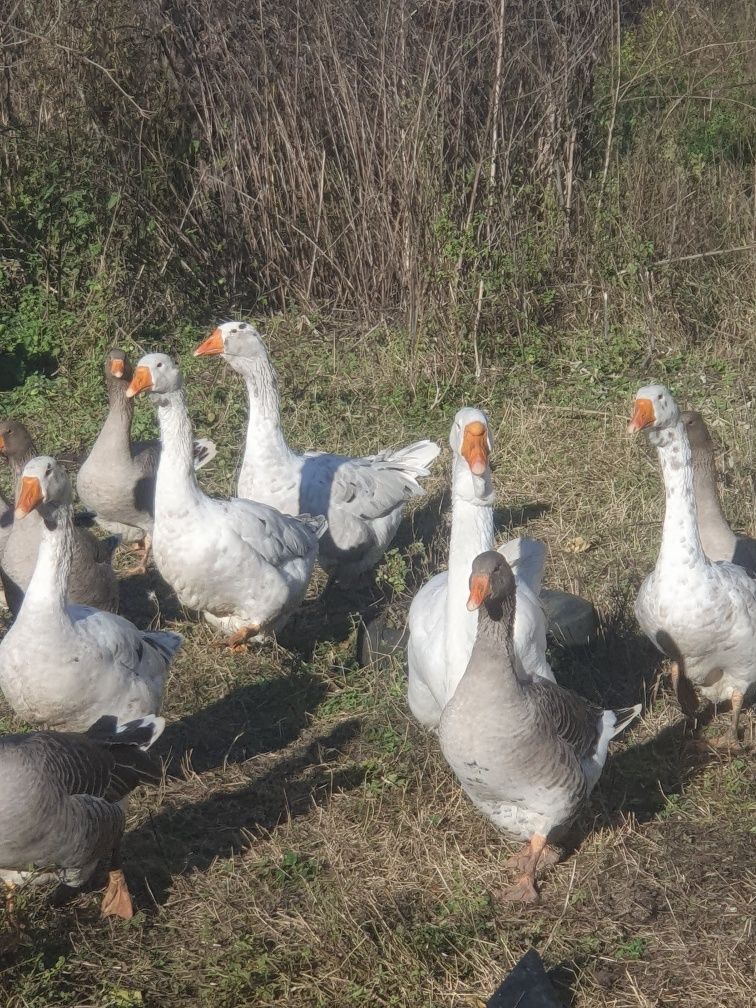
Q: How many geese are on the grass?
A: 10